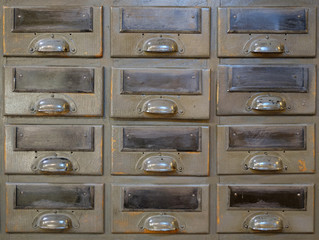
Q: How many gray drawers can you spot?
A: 12